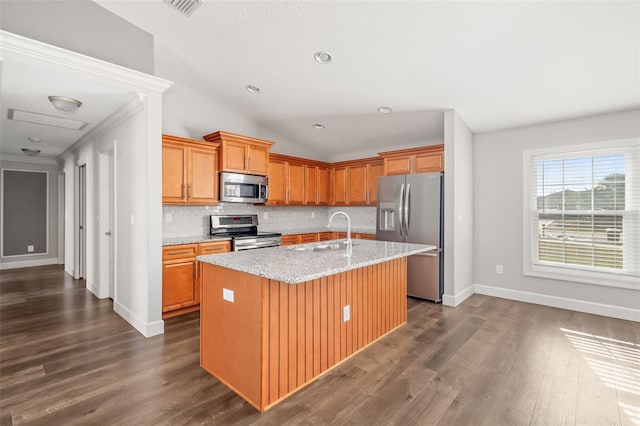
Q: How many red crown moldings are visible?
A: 0